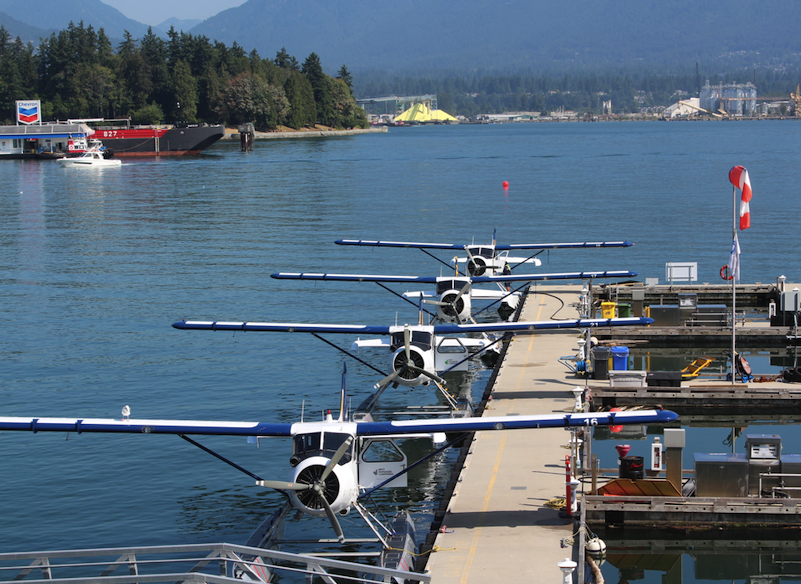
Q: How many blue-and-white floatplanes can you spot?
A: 4